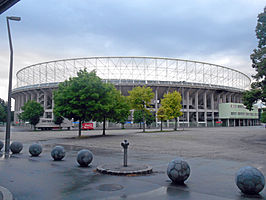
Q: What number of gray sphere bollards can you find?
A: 7